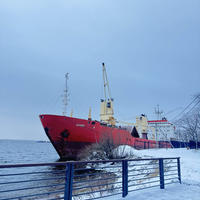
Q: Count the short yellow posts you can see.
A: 2